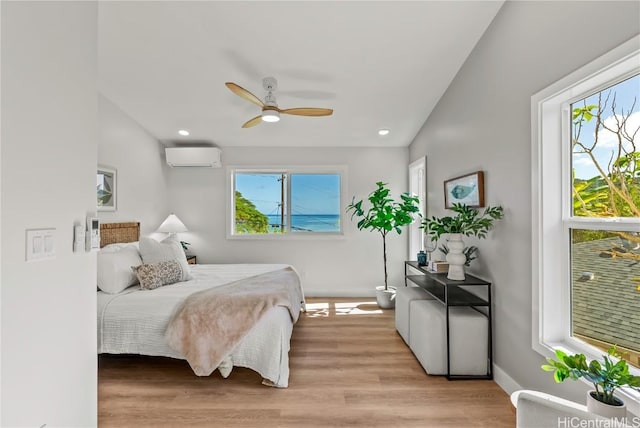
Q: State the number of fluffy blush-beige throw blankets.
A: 1